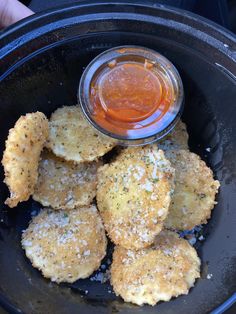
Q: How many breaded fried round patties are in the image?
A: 8